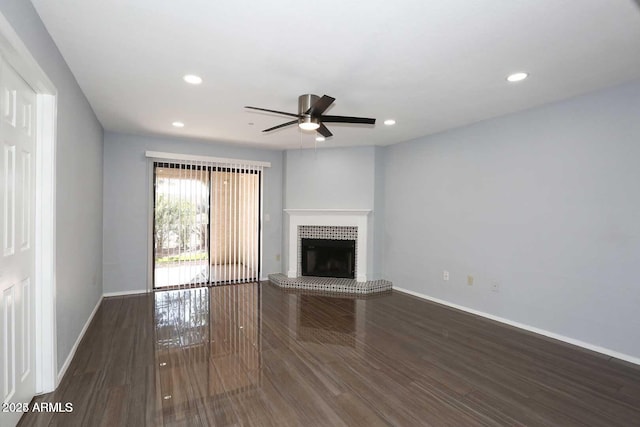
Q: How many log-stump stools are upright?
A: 0